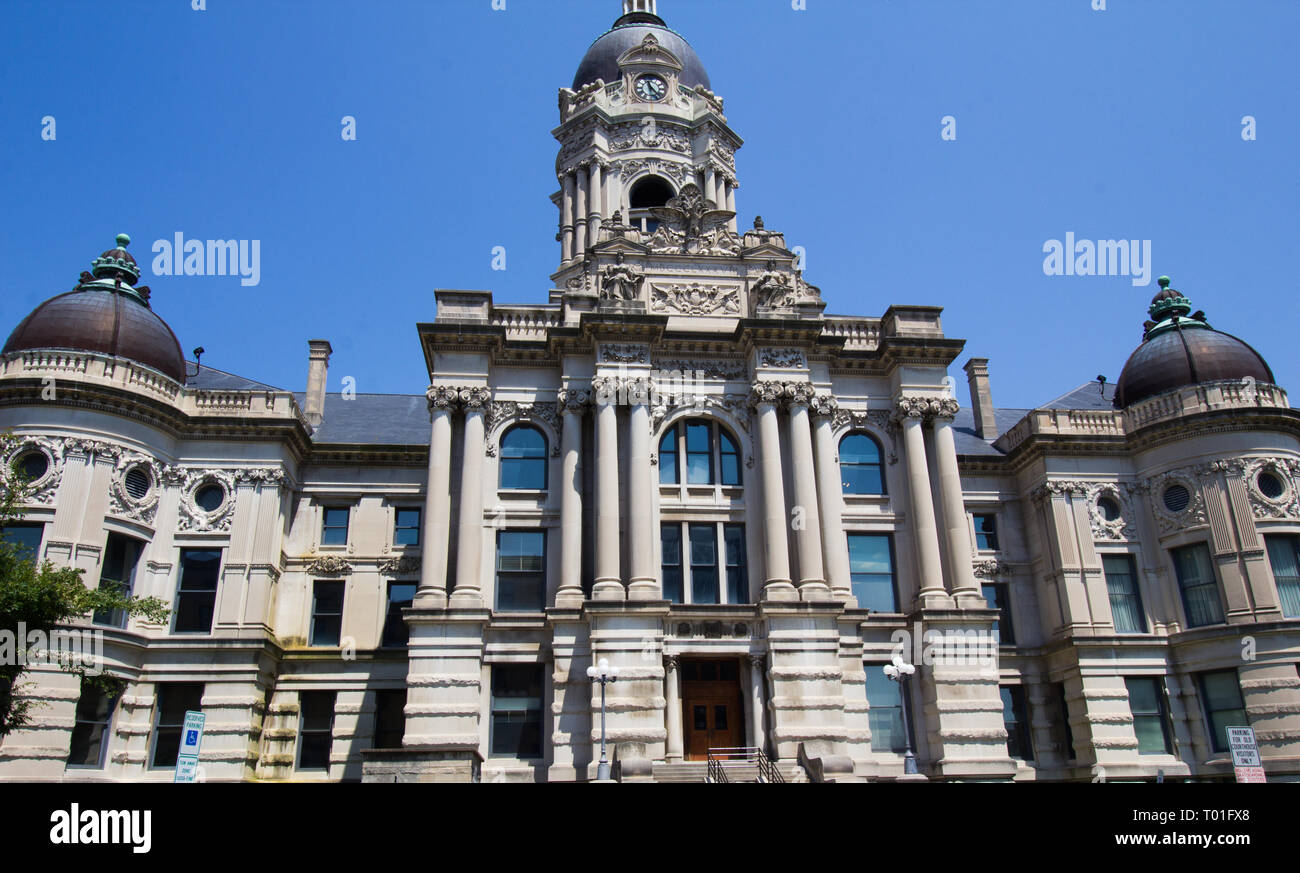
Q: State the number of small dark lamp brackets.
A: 2